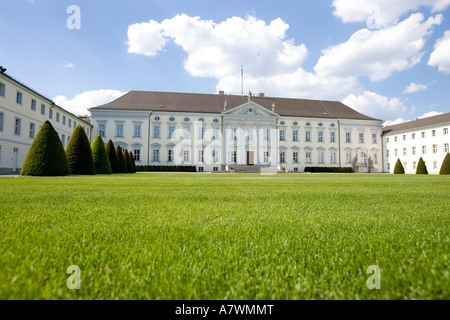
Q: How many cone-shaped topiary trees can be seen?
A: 10